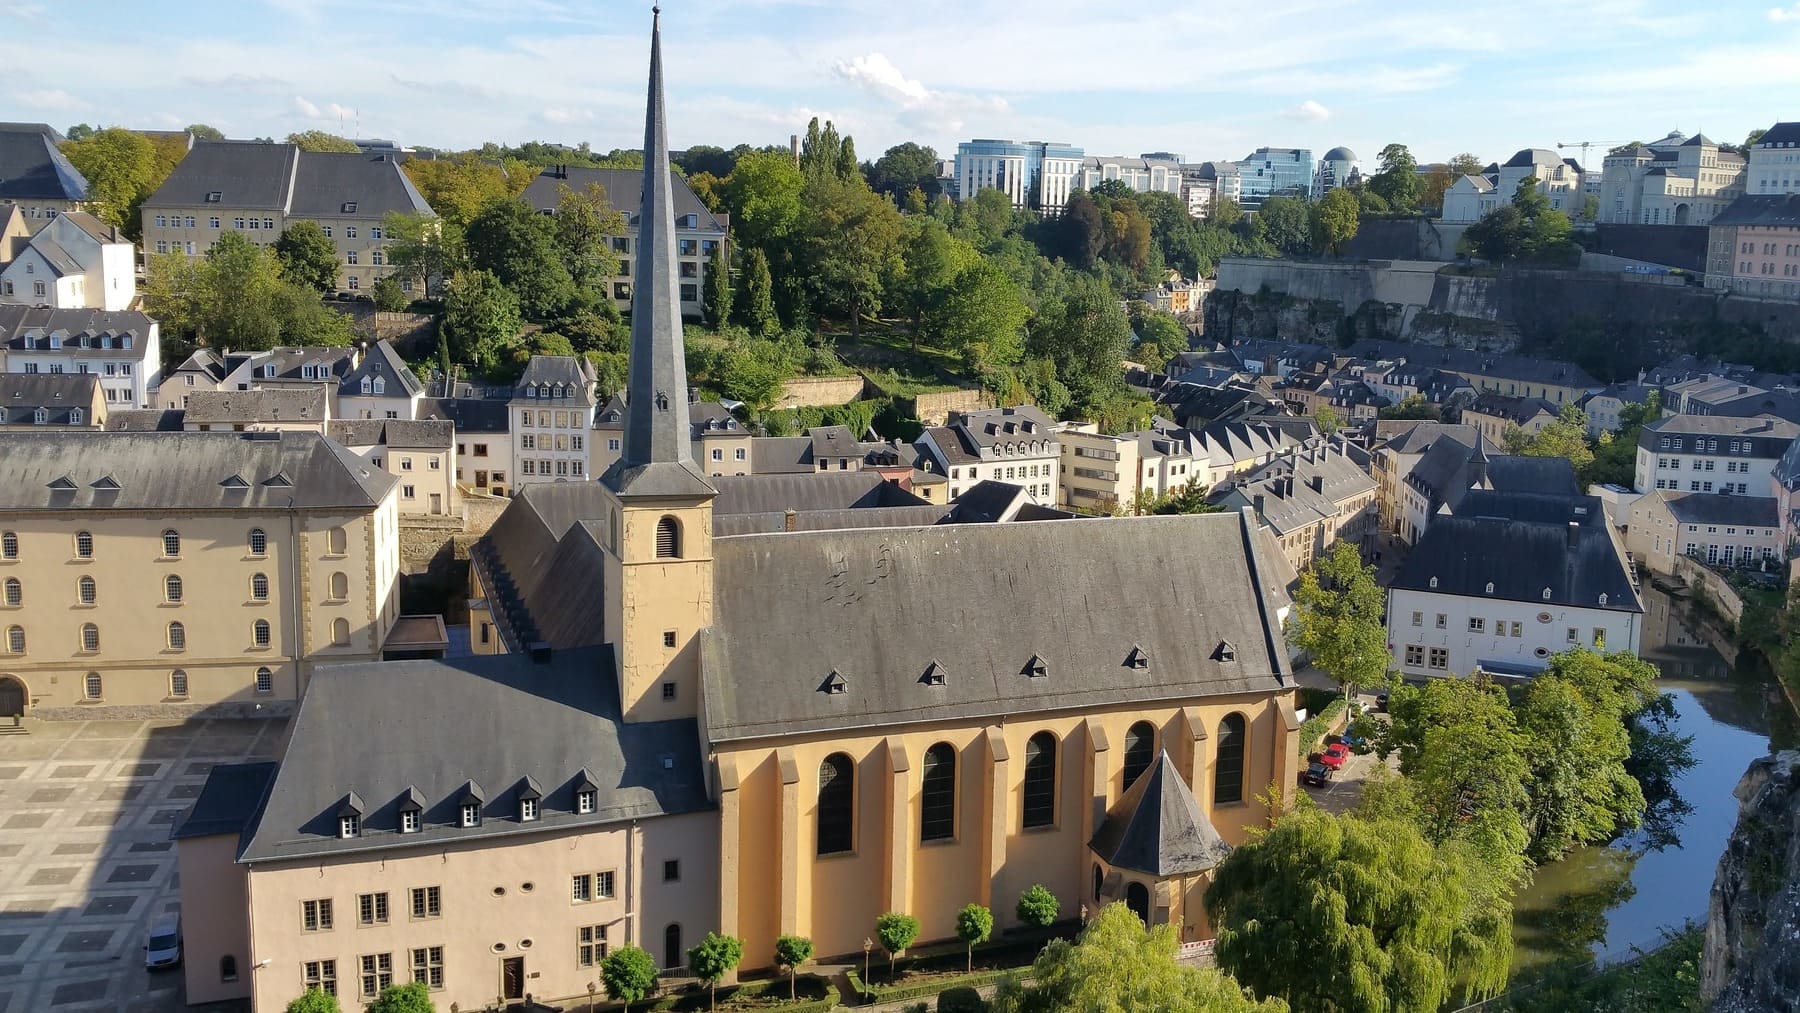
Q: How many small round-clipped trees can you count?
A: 8